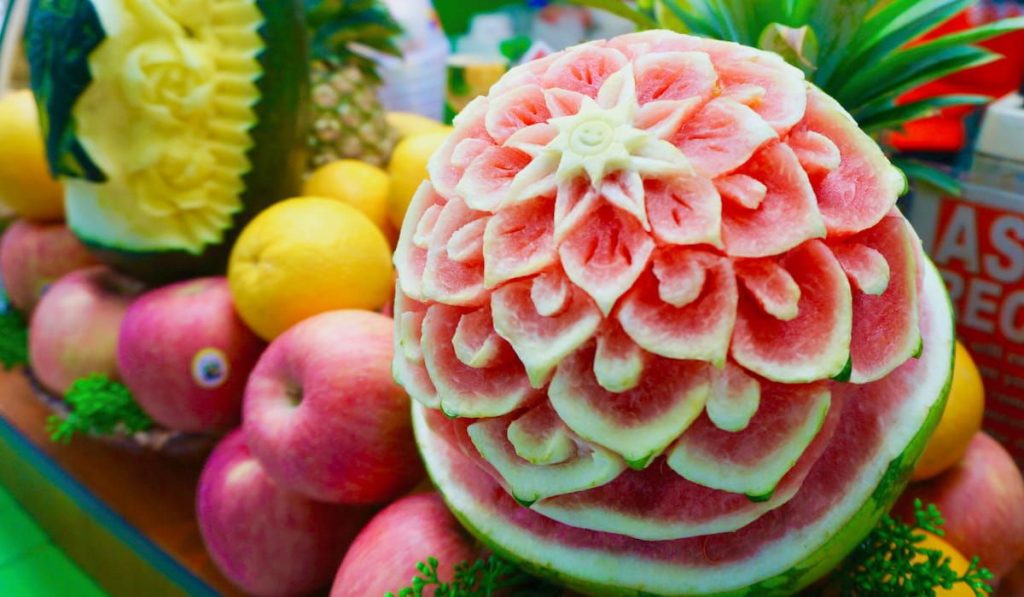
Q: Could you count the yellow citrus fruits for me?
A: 7